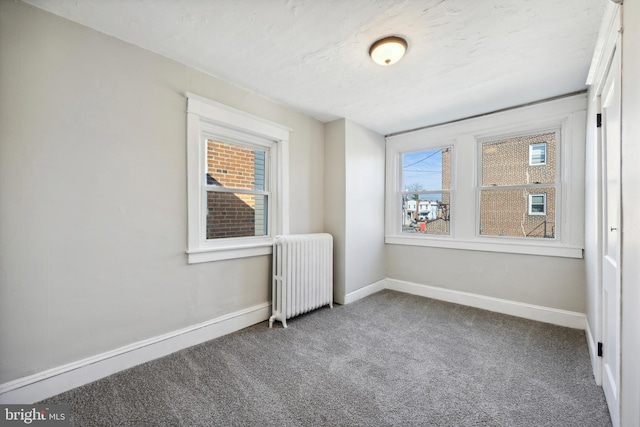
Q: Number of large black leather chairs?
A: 0